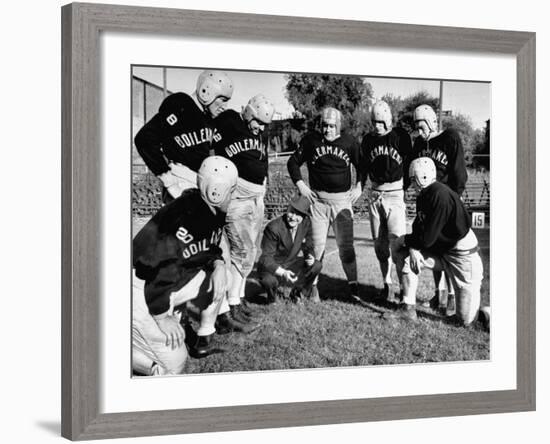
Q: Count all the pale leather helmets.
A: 7